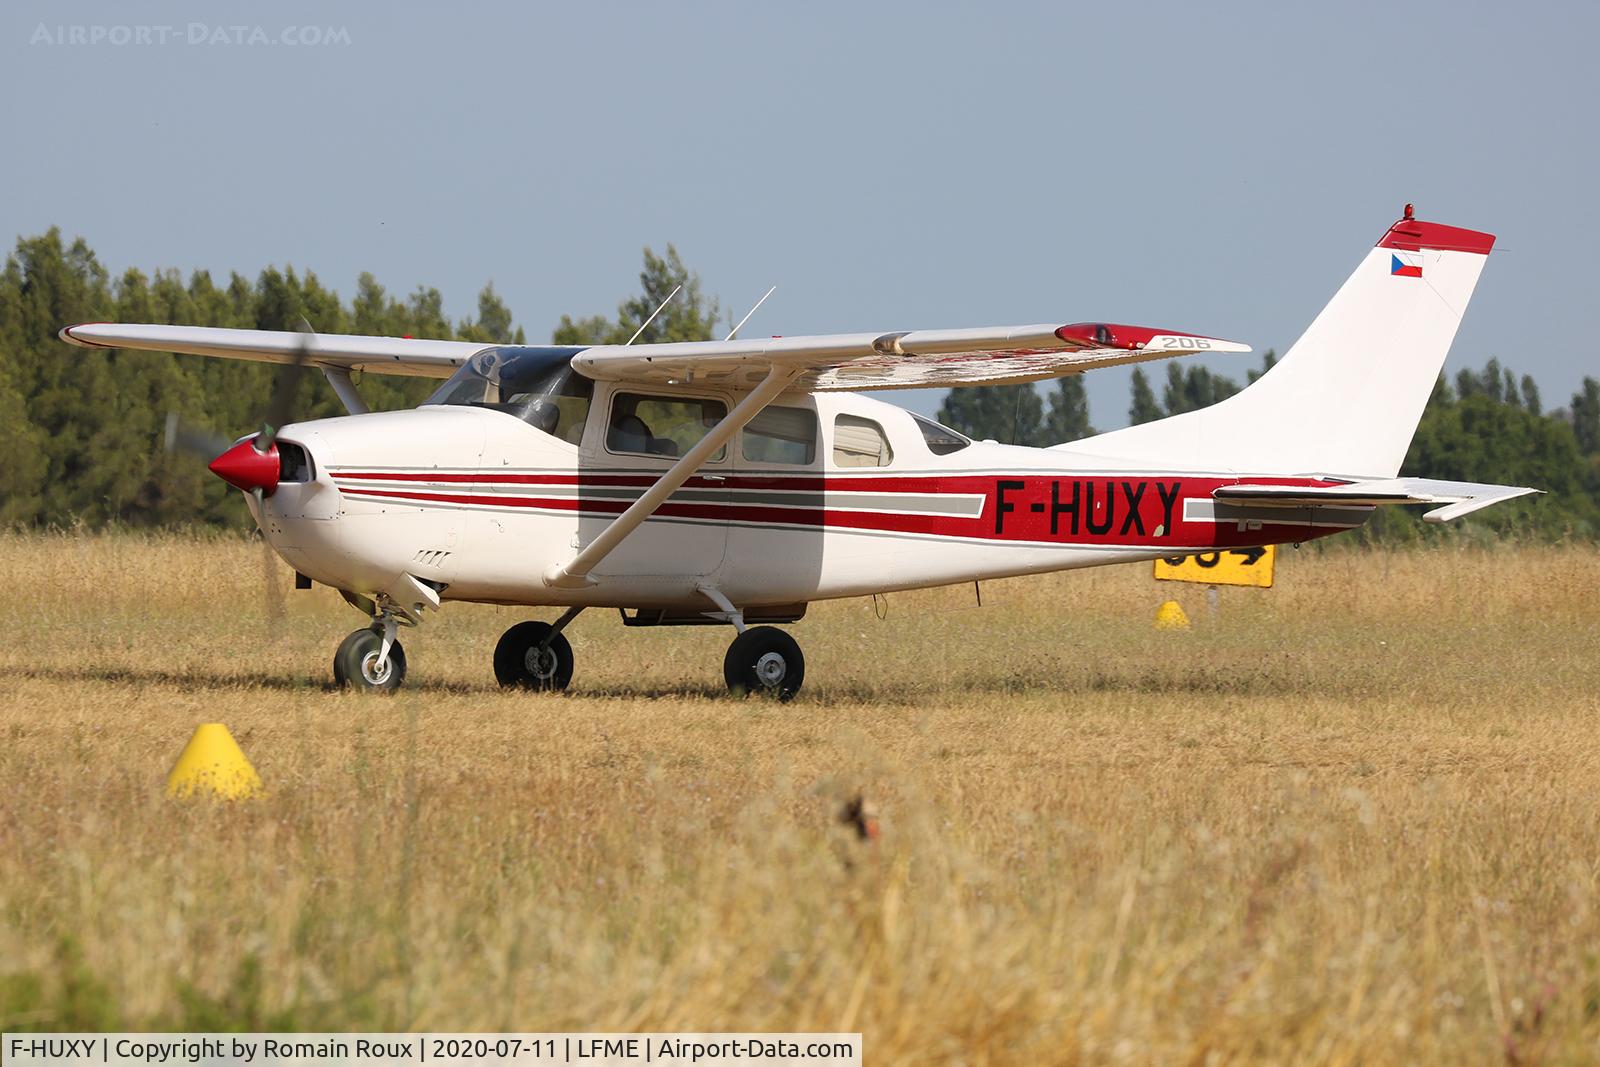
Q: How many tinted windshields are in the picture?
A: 1